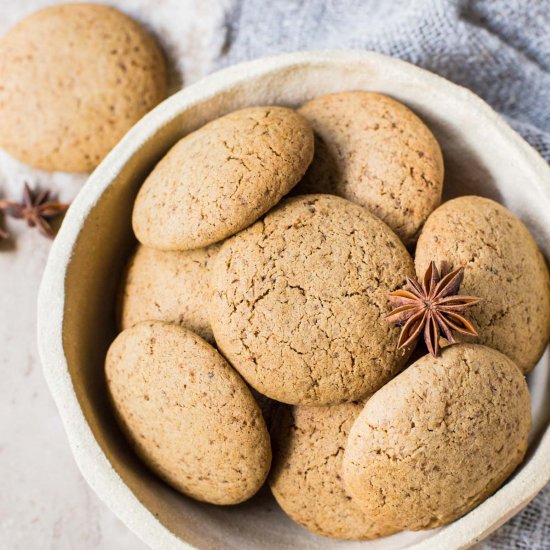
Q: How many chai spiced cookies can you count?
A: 9